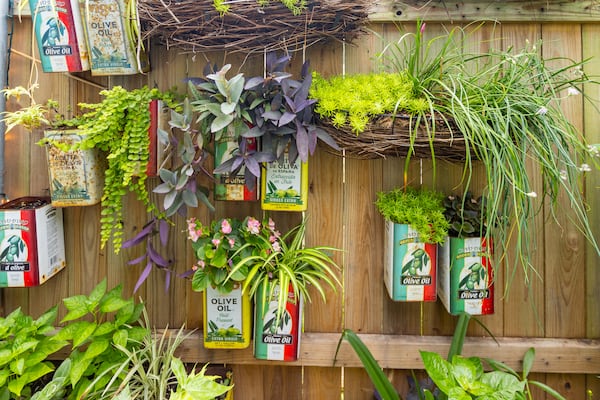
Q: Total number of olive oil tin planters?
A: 11